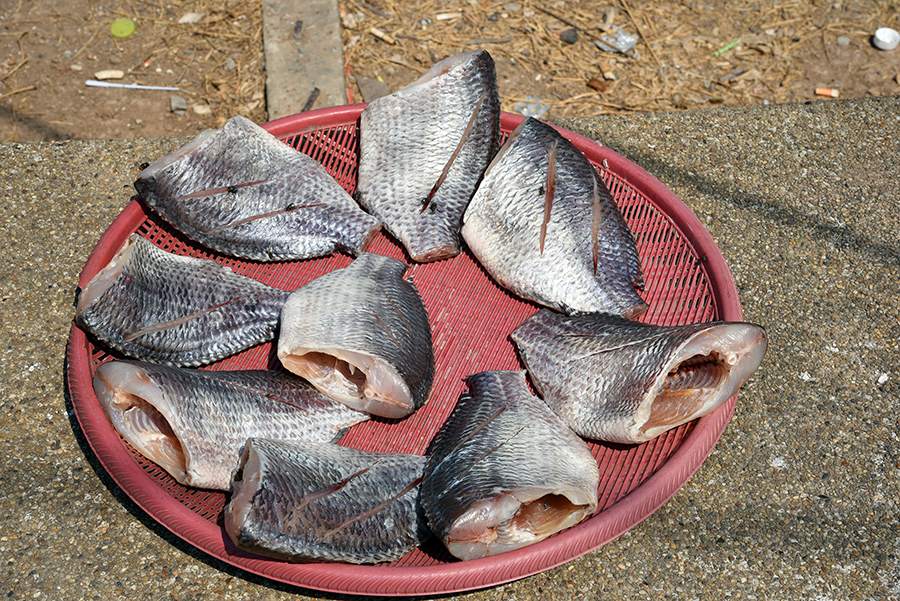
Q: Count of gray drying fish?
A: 9